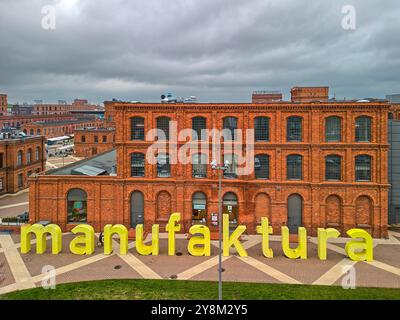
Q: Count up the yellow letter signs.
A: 11